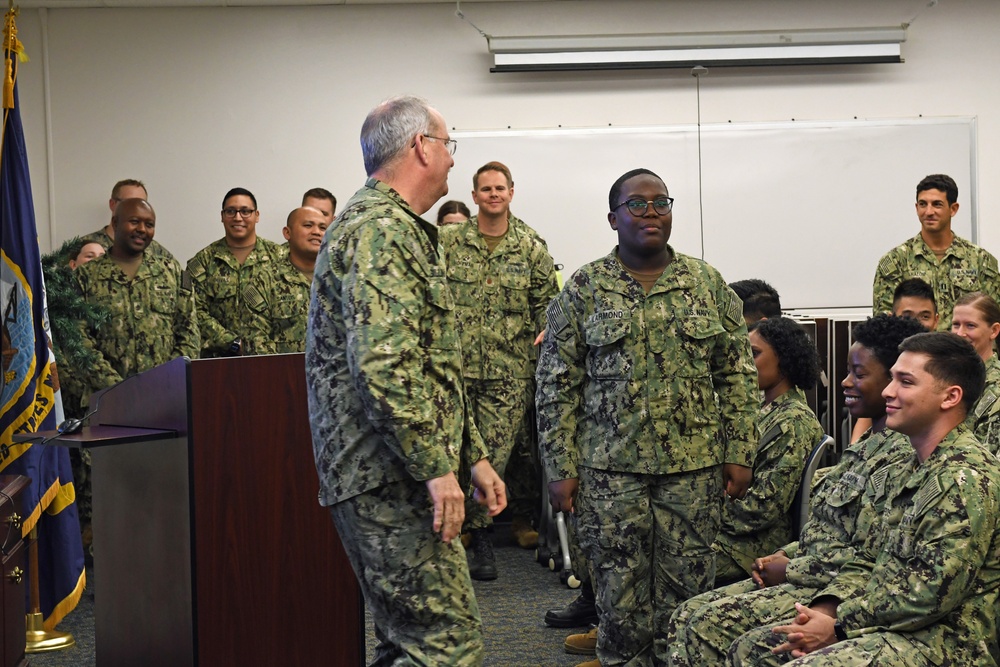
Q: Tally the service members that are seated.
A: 6